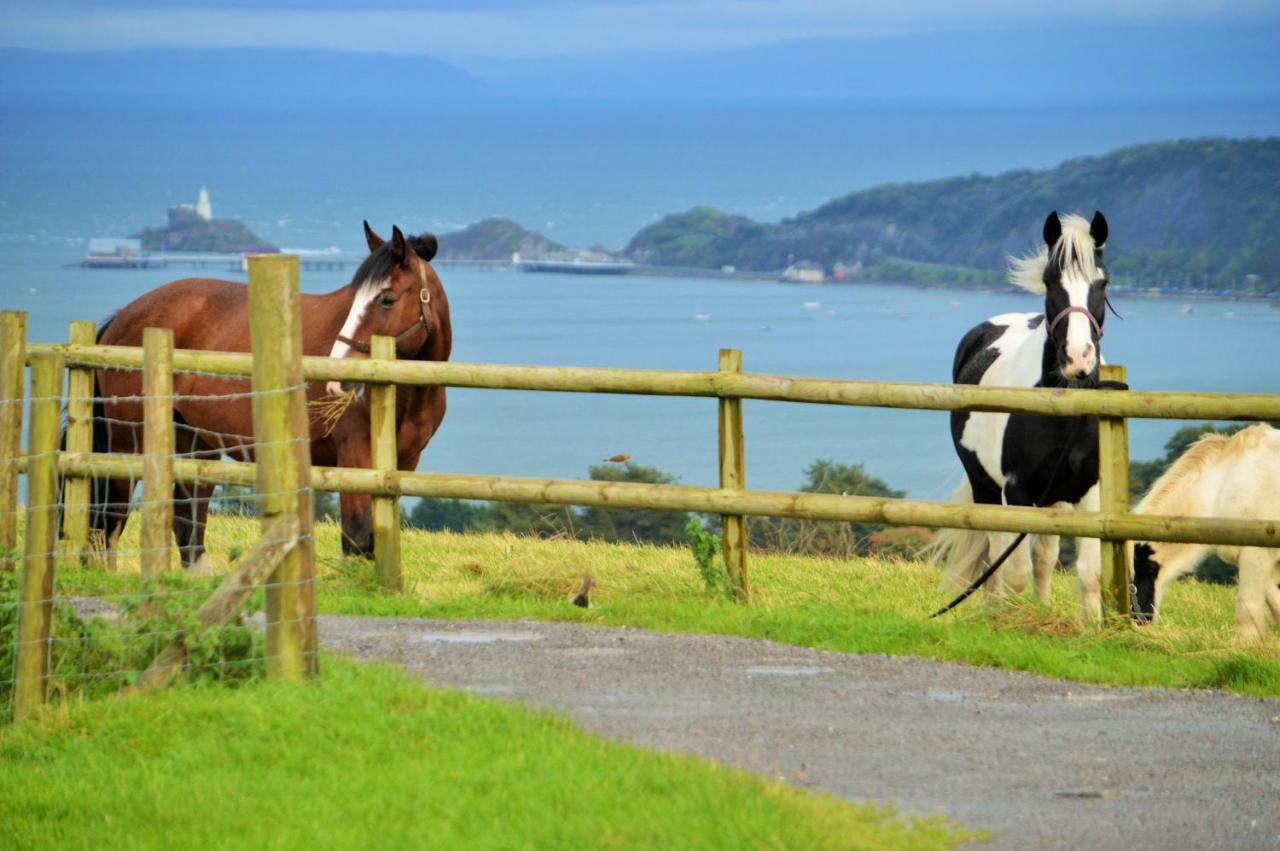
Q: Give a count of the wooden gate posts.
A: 8